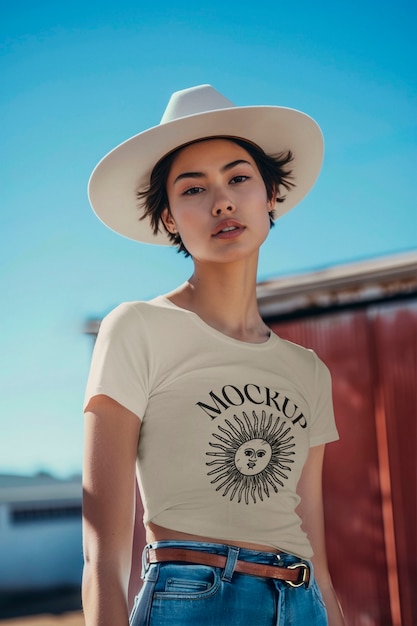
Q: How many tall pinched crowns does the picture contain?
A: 1